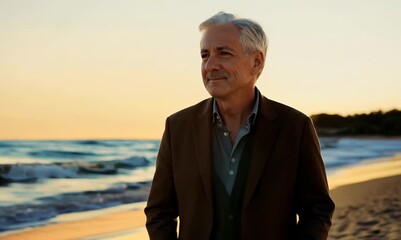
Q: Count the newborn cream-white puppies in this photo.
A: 0